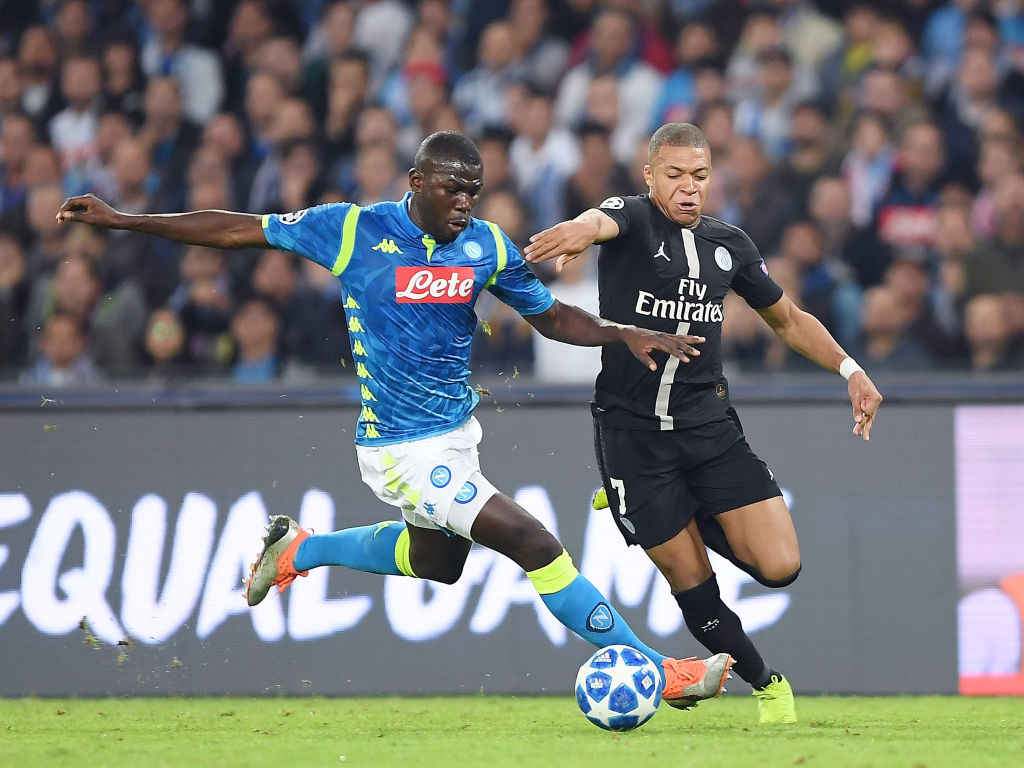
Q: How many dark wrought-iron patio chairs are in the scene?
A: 0